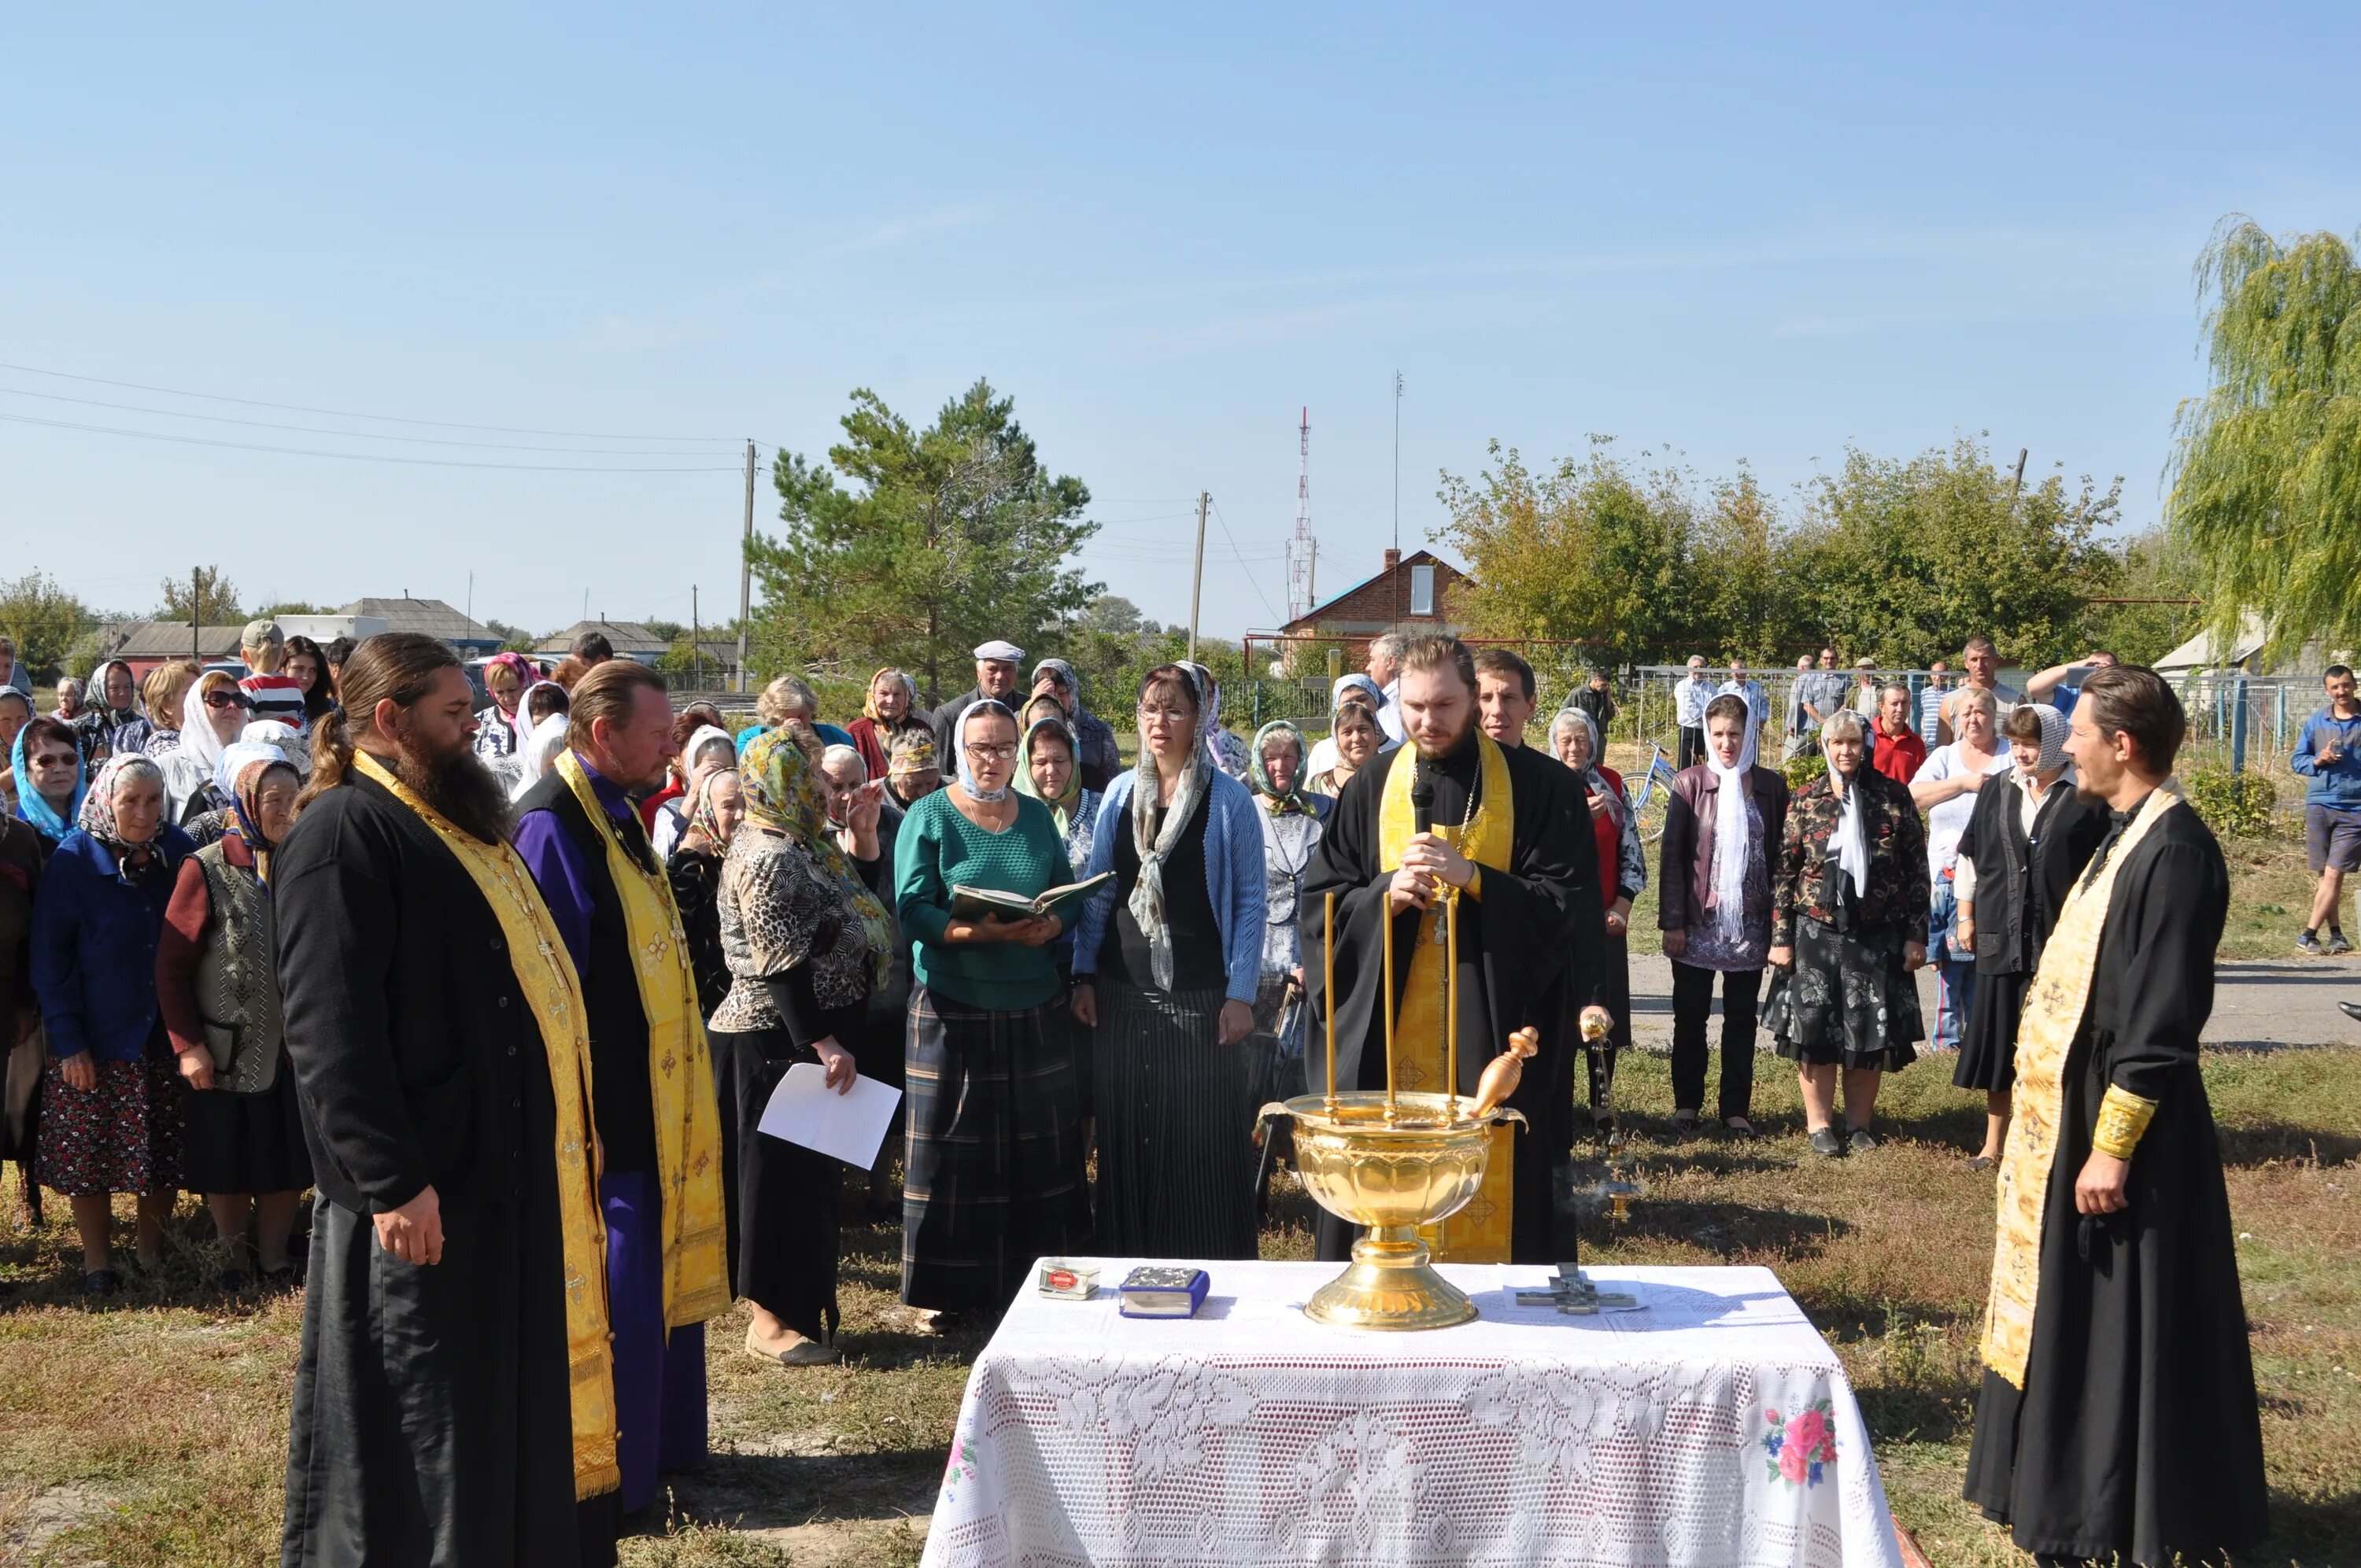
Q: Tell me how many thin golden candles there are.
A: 3